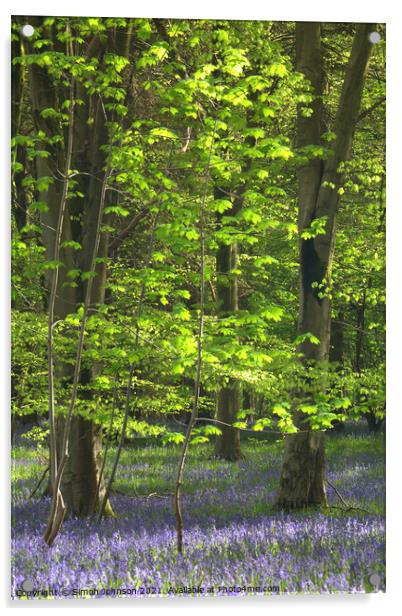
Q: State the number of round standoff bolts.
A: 4